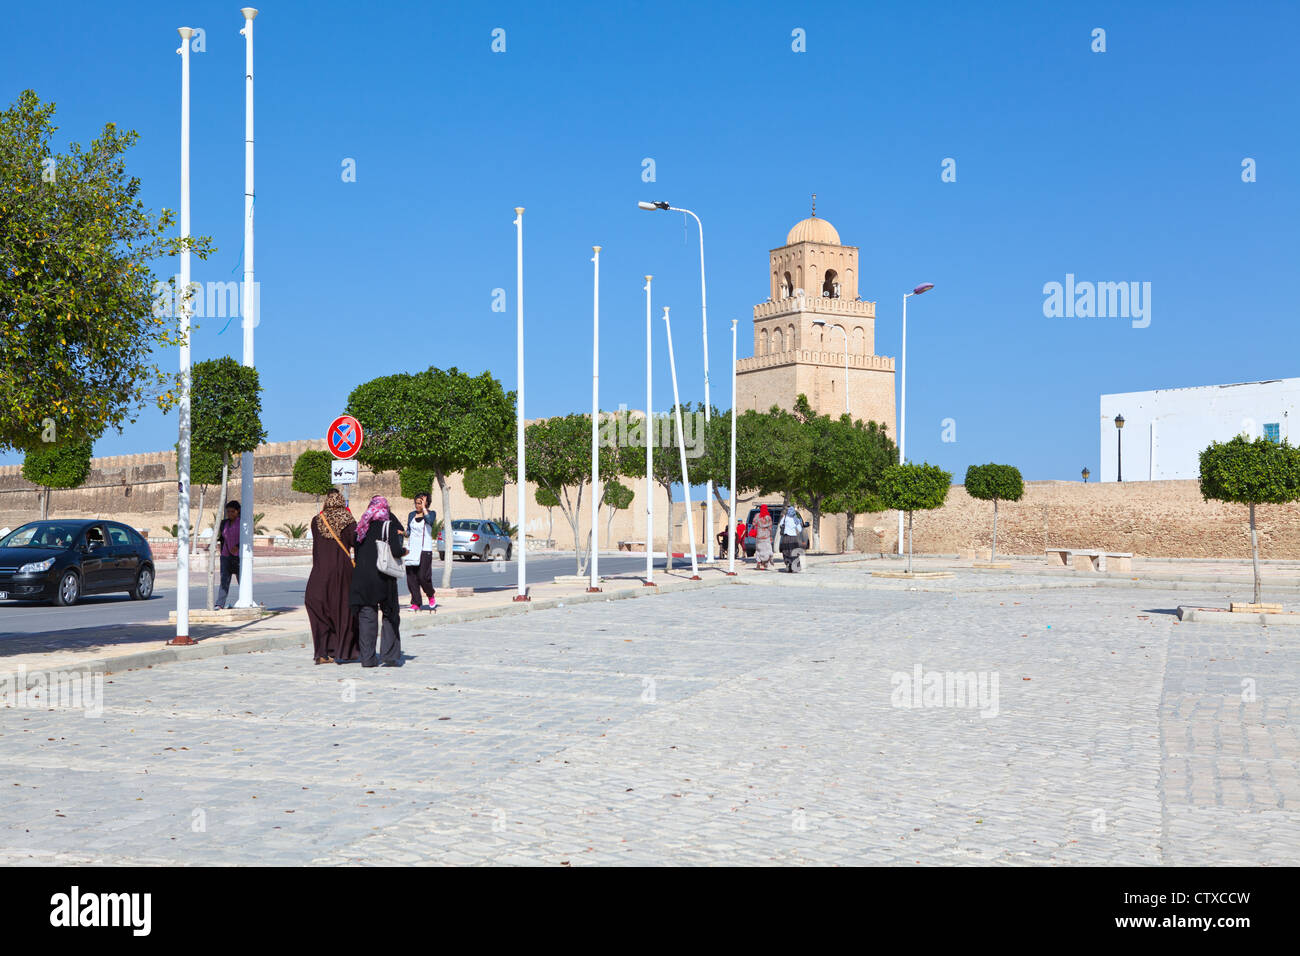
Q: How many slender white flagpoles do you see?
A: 7